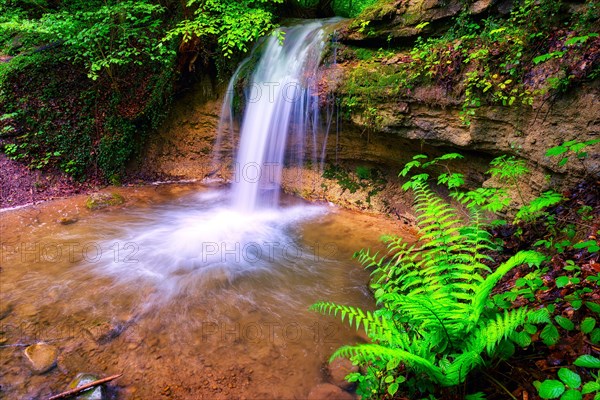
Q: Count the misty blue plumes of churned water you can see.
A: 1